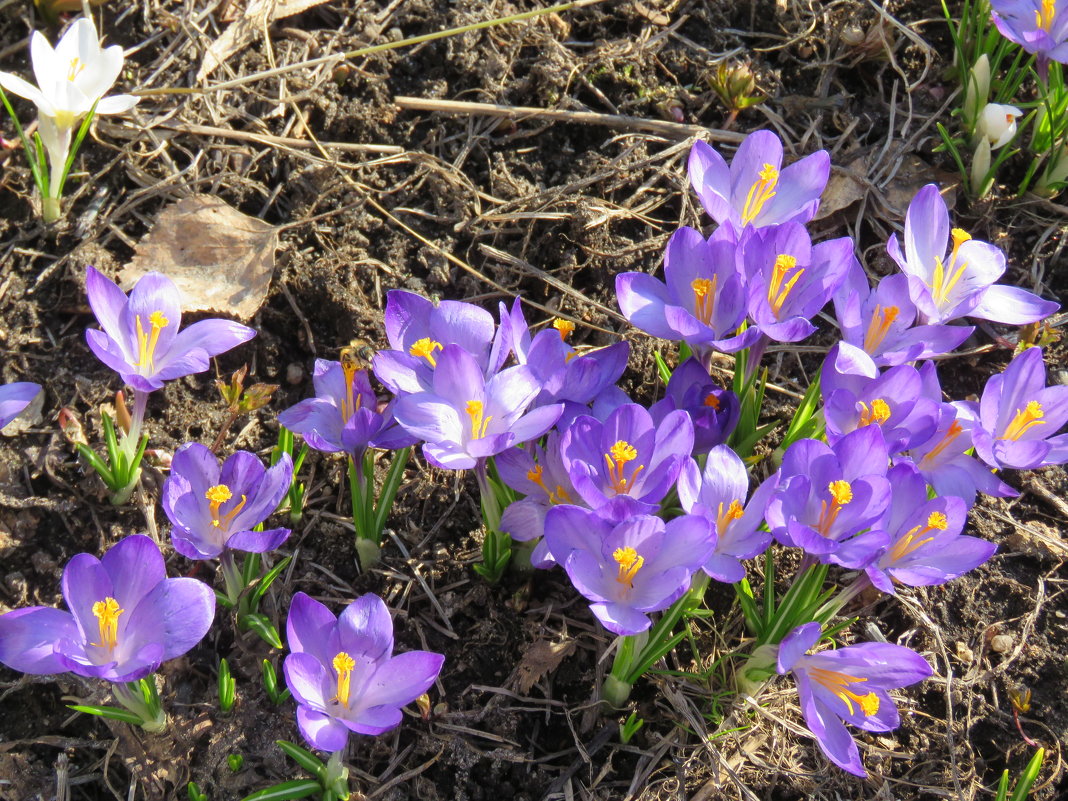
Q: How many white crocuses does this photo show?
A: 2